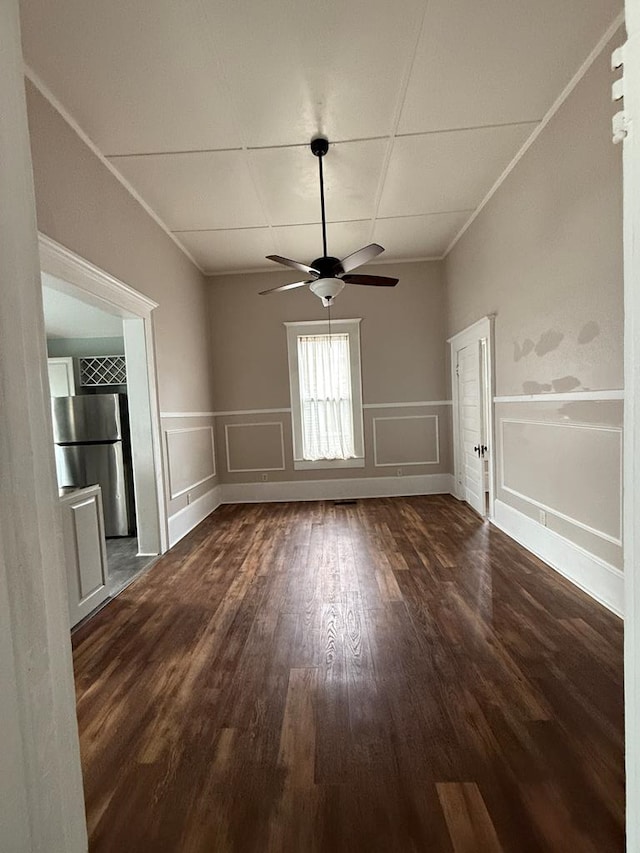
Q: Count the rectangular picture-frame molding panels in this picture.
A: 4